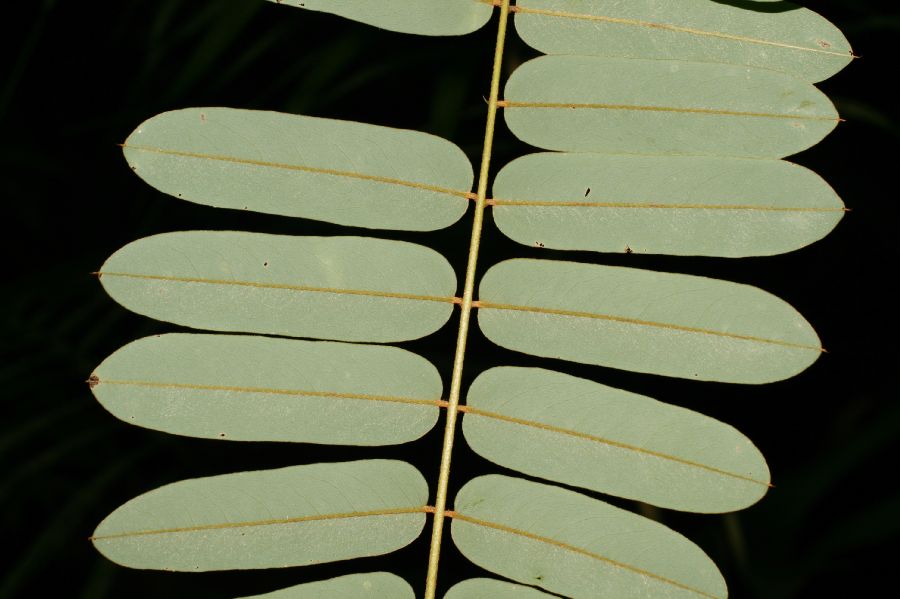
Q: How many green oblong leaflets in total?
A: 13